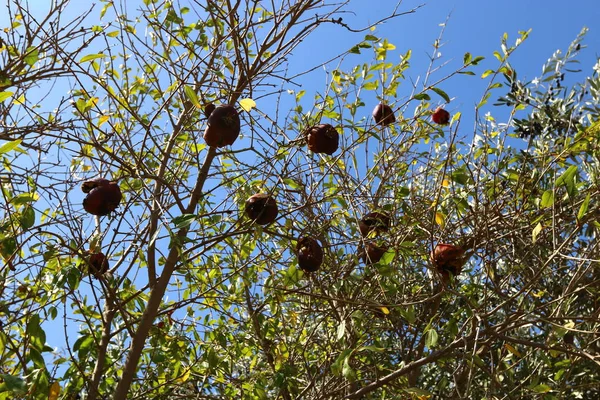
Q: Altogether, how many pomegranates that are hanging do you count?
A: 11